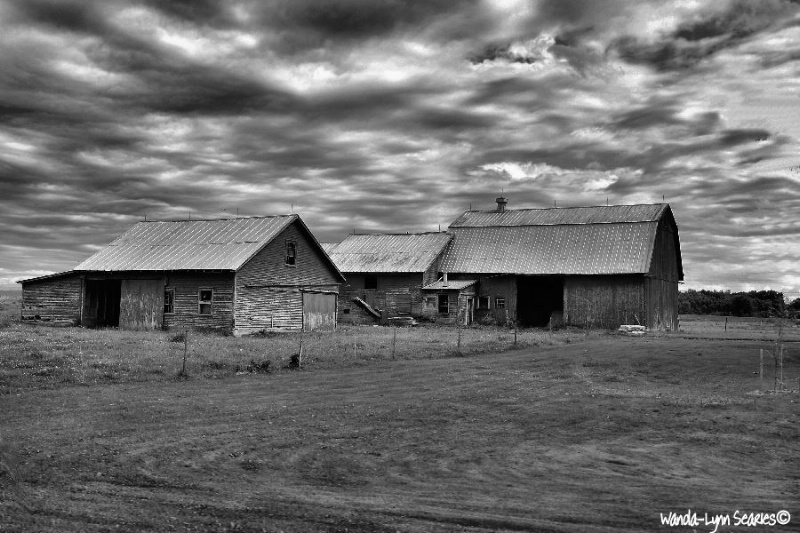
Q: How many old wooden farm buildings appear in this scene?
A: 3